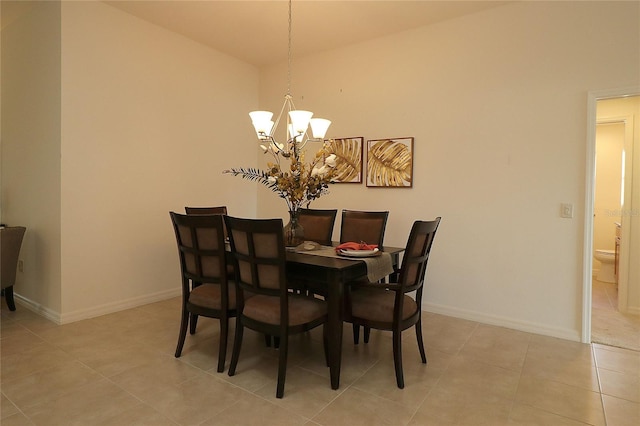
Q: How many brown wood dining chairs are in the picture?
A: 6